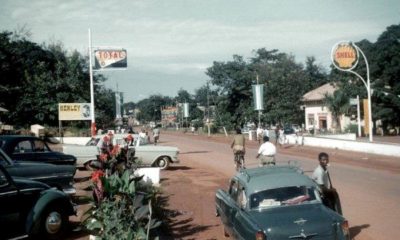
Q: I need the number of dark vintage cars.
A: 4